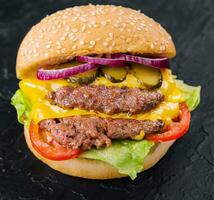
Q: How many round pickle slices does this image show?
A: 3